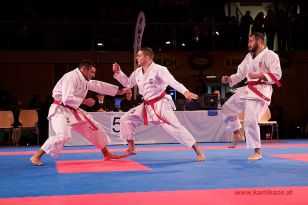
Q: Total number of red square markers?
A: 2